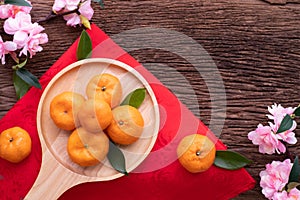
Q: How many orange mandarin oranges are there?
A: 7